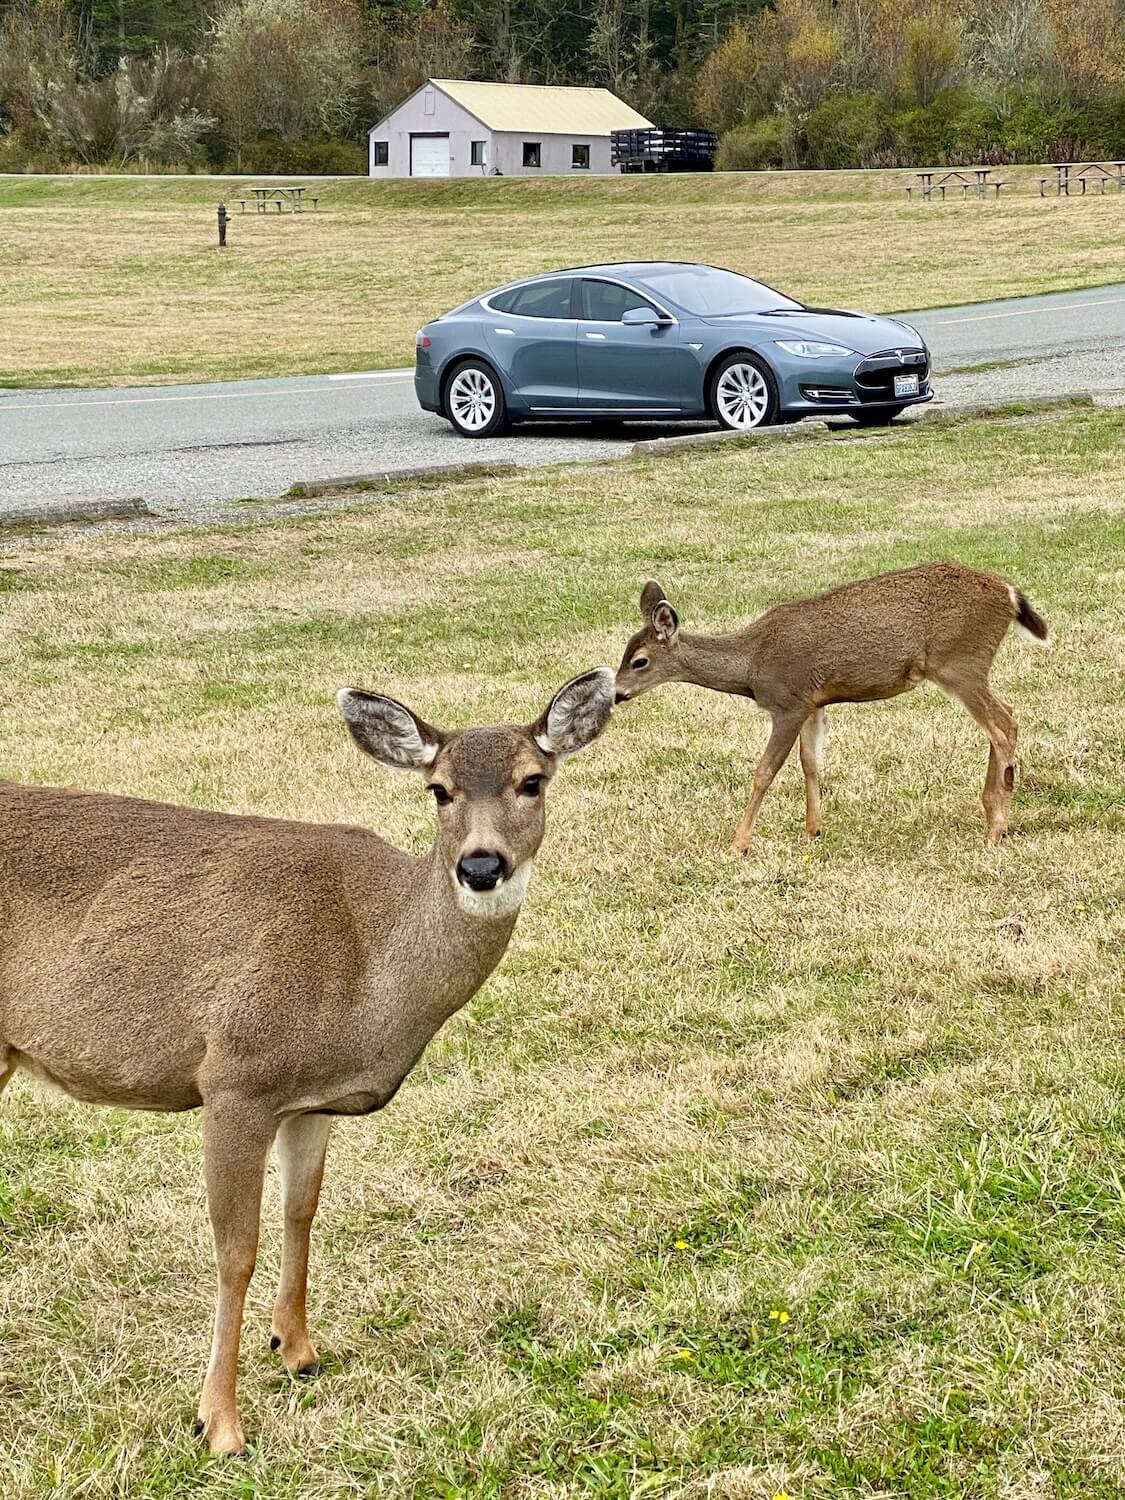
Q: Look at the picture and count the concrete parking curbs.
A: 4